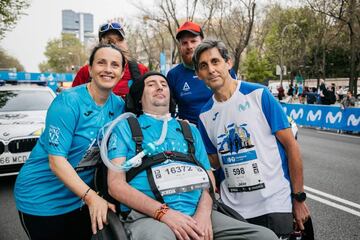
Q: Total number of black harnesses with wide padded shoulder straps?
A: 1